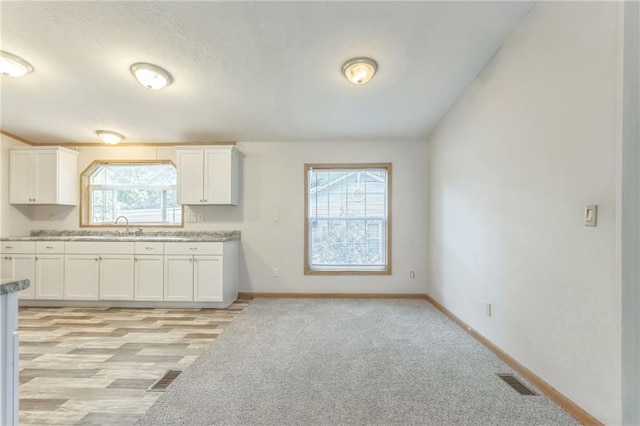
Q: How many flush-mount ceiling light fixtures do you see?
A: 4